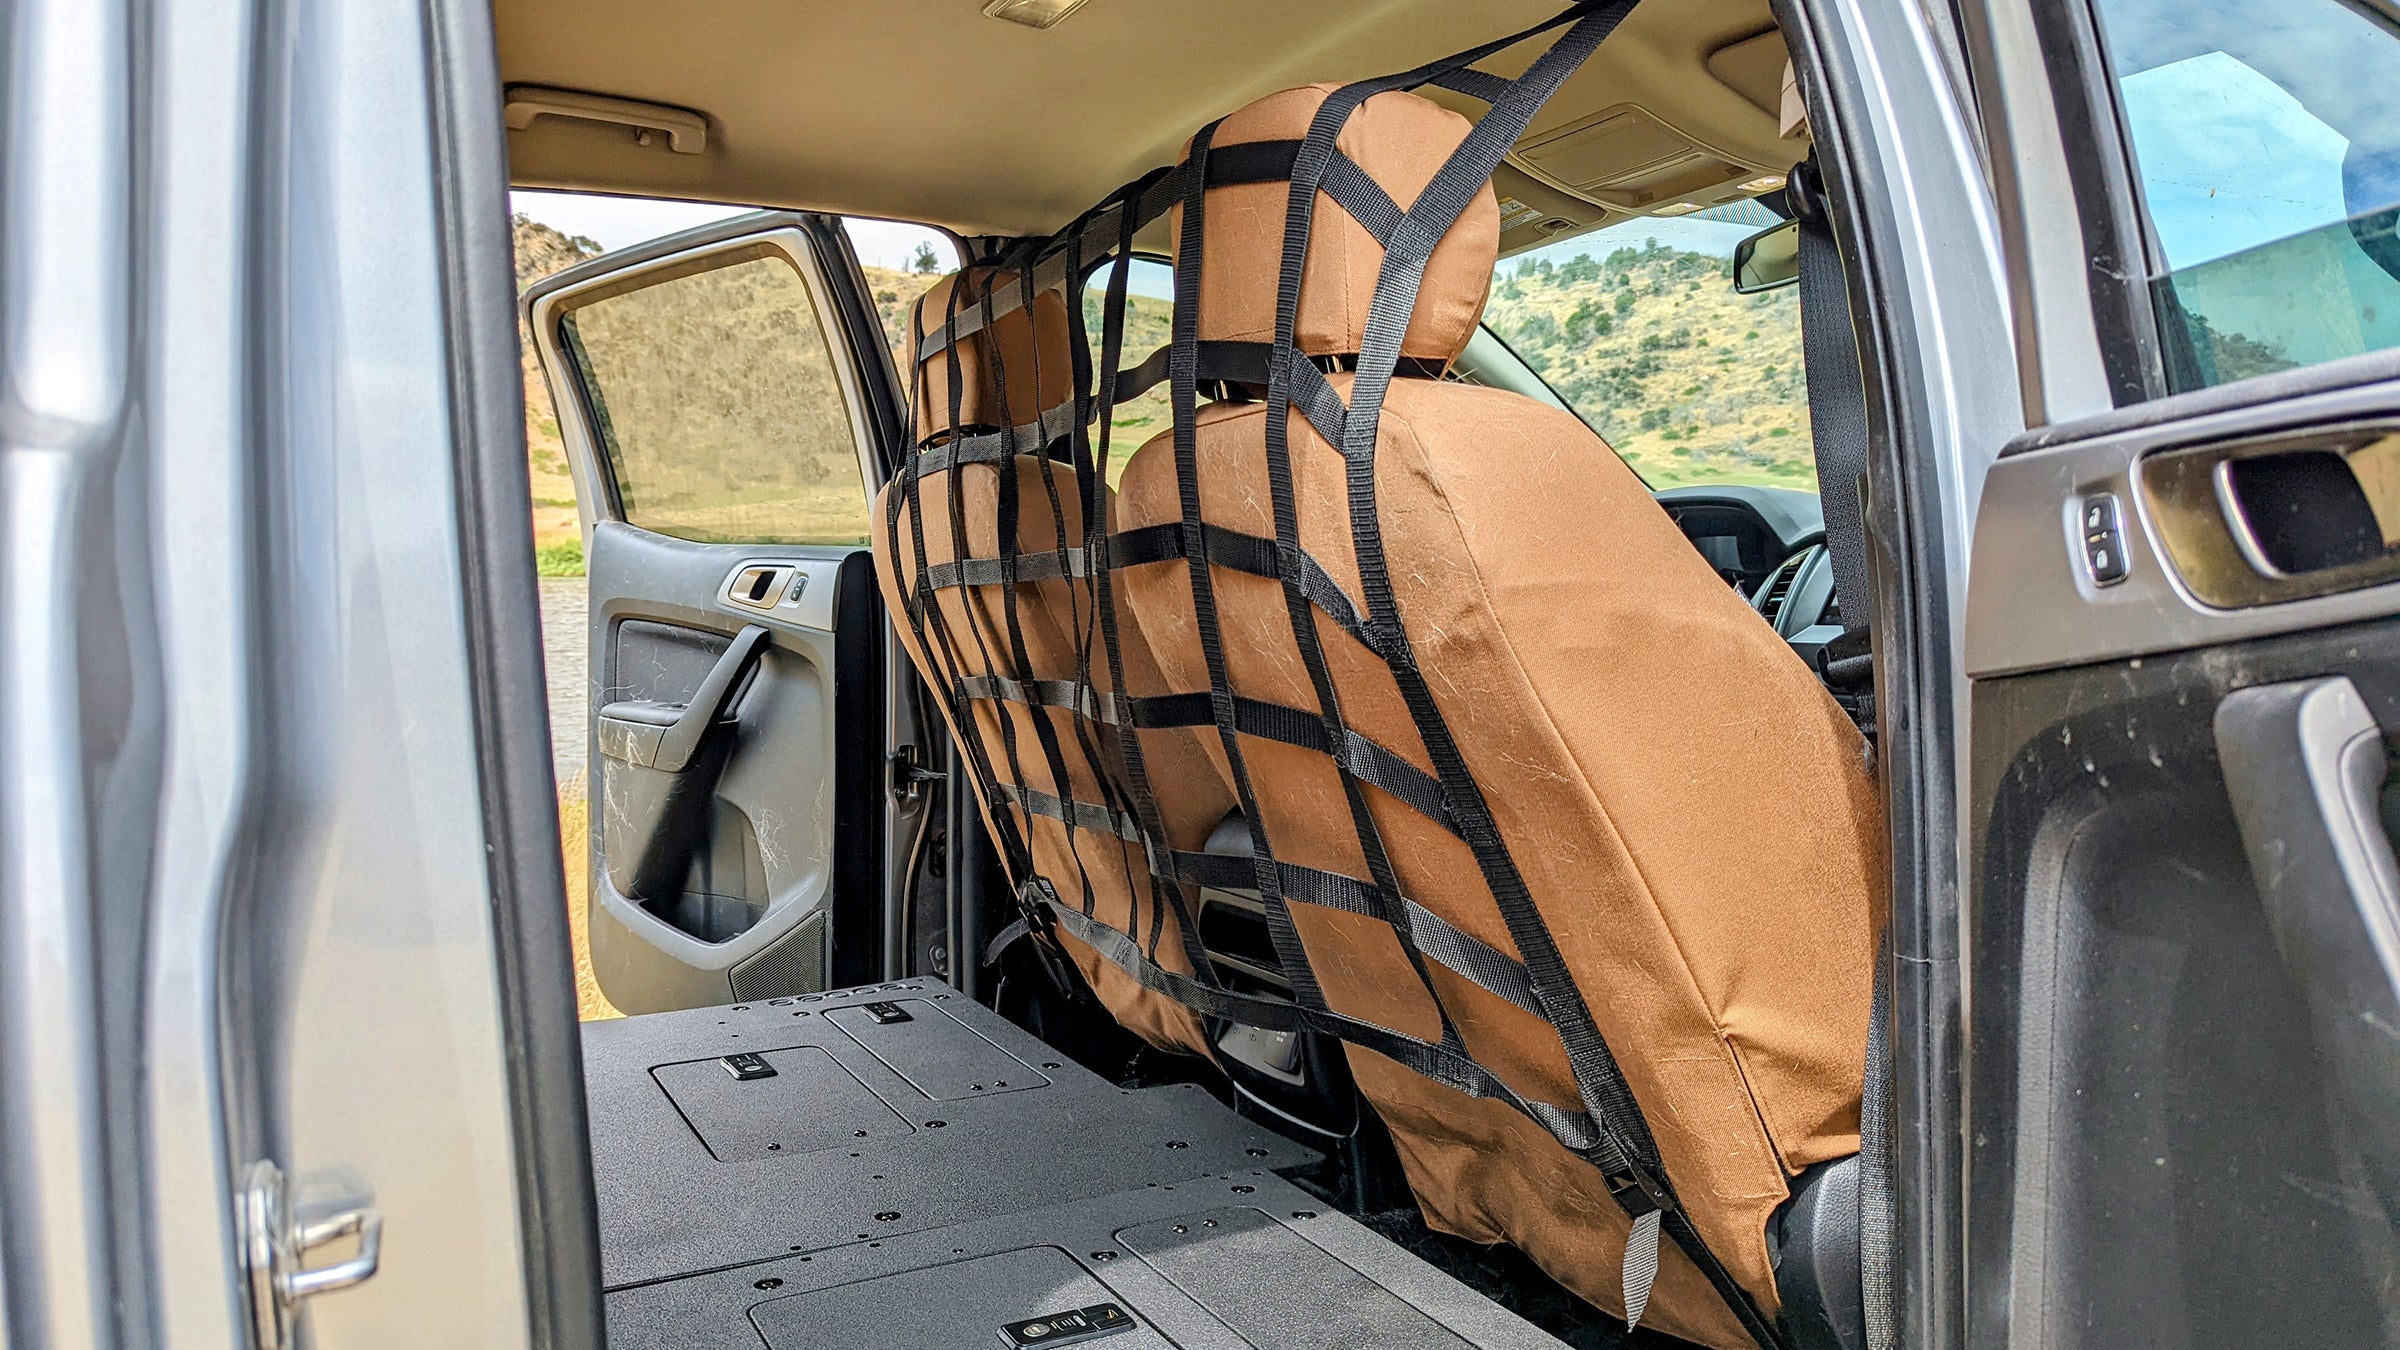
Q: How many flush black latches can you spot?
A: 3